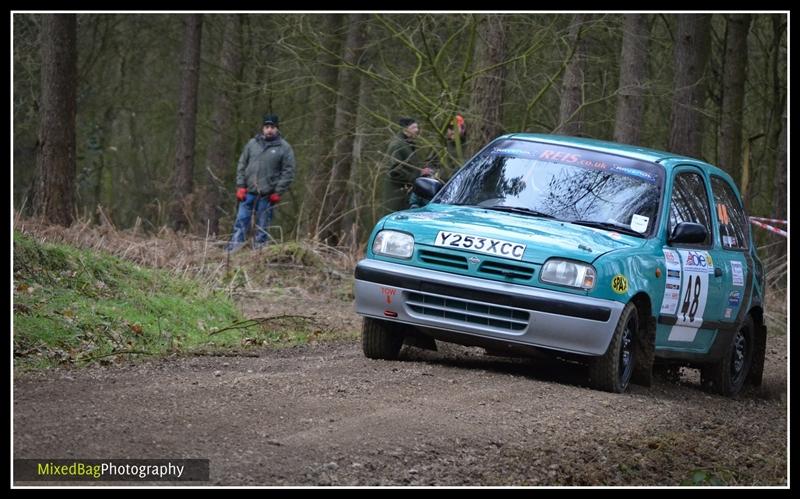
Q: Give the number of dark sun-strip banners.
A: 1